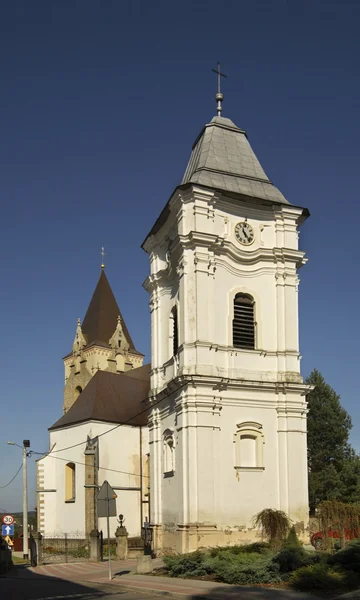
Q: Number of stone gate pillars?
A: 3